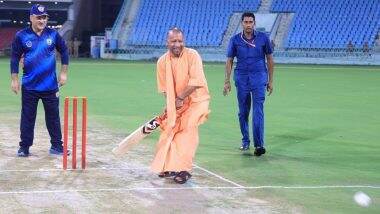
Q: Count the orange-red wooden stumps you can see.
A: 3